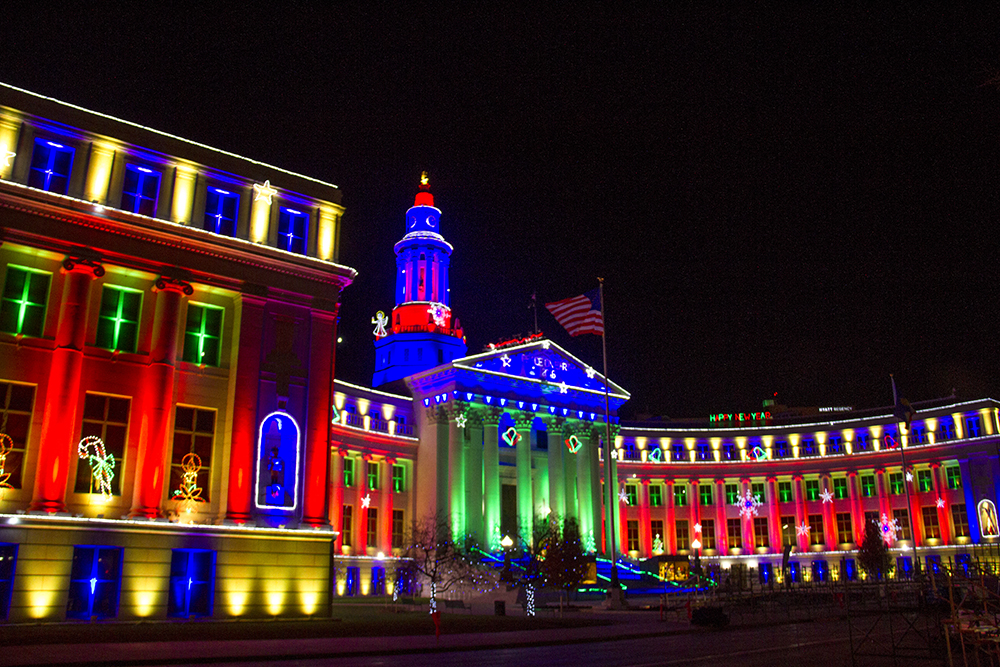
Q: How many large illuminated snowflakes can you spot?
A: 3